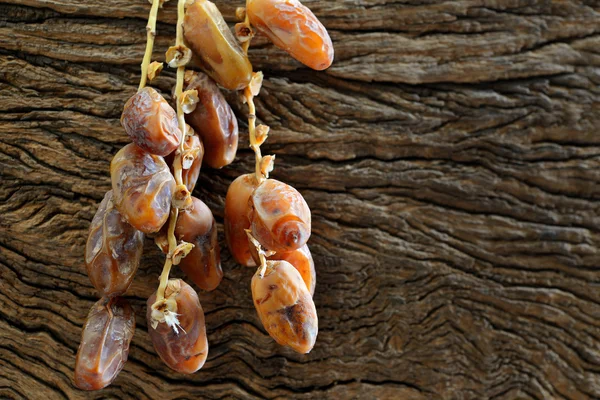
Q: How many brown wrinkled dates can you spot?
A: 14